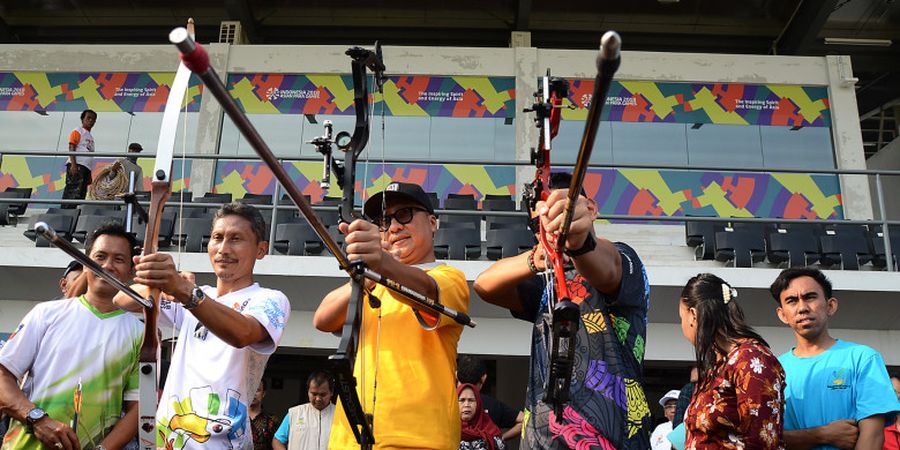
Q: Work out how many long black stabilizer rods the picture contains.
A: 3